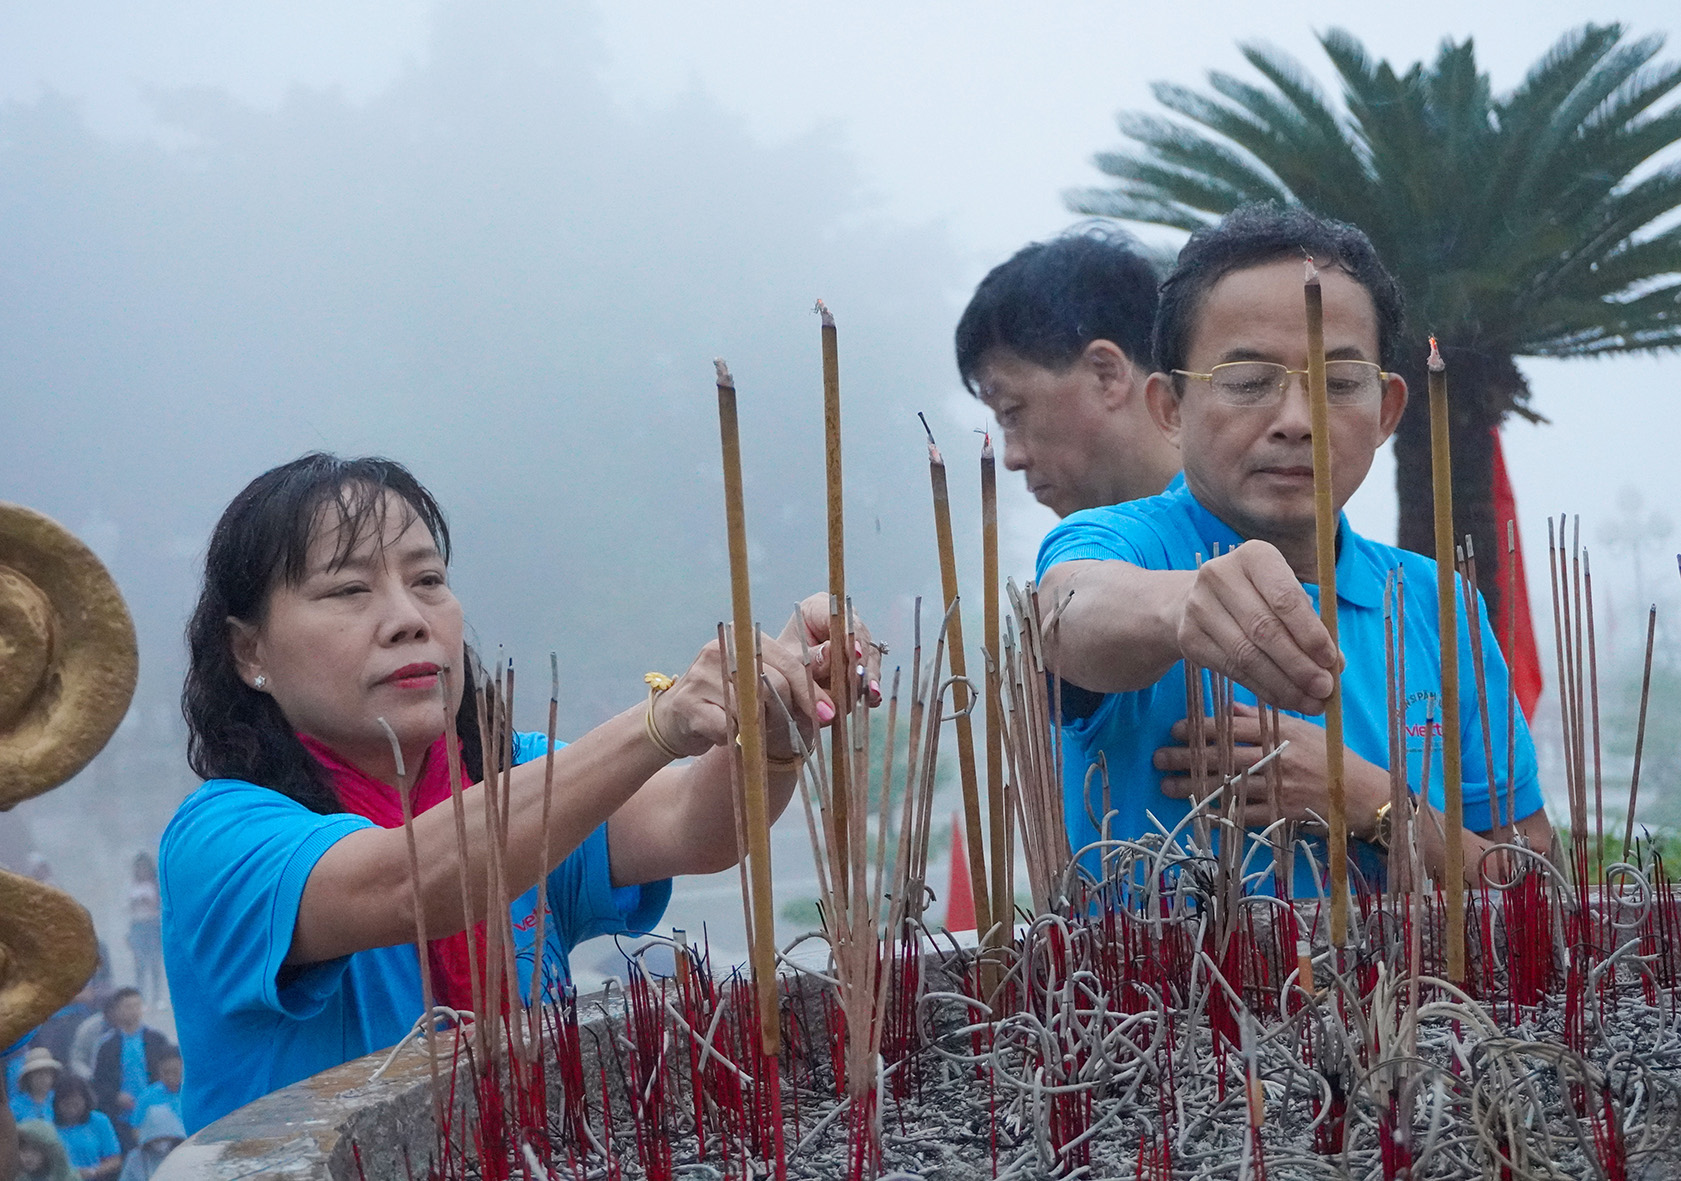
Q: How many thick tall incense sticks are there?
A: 6